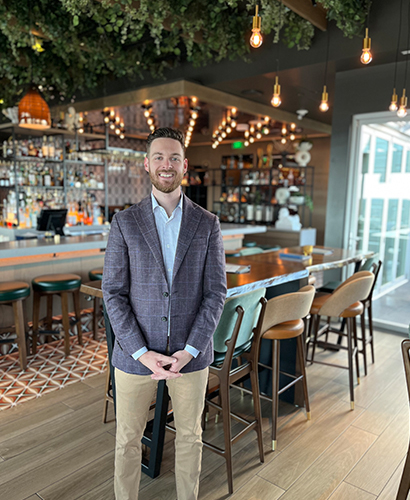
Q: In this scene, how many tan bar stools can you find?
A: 2